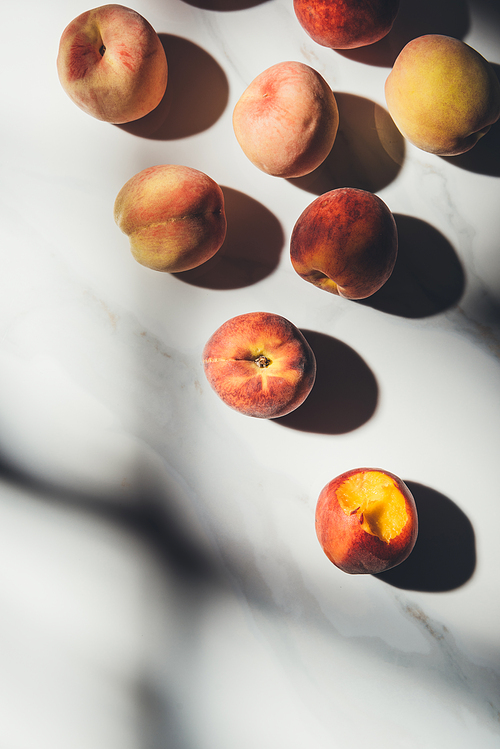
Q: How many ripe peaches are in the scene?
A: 8